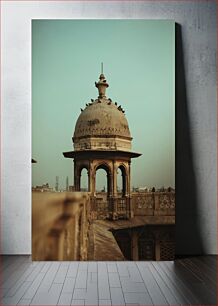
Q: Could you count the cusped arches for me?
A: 3